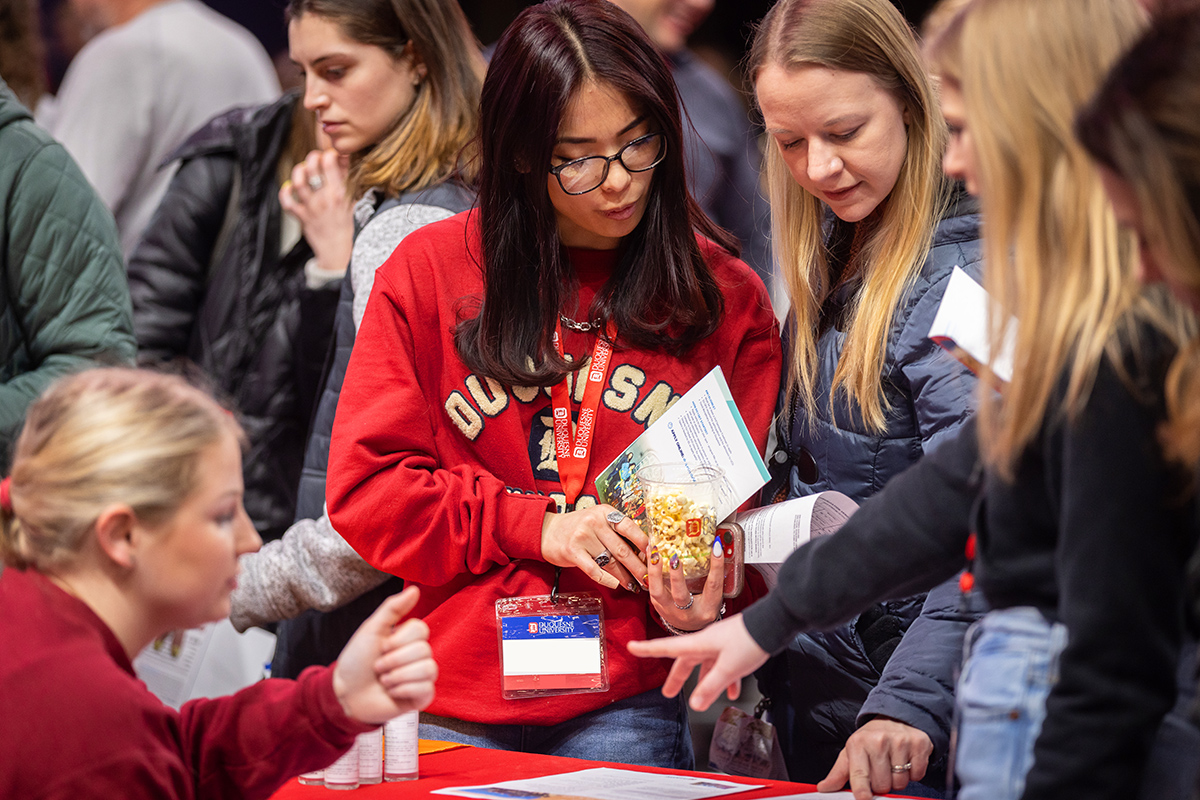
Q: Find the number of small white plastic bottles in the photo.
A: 4